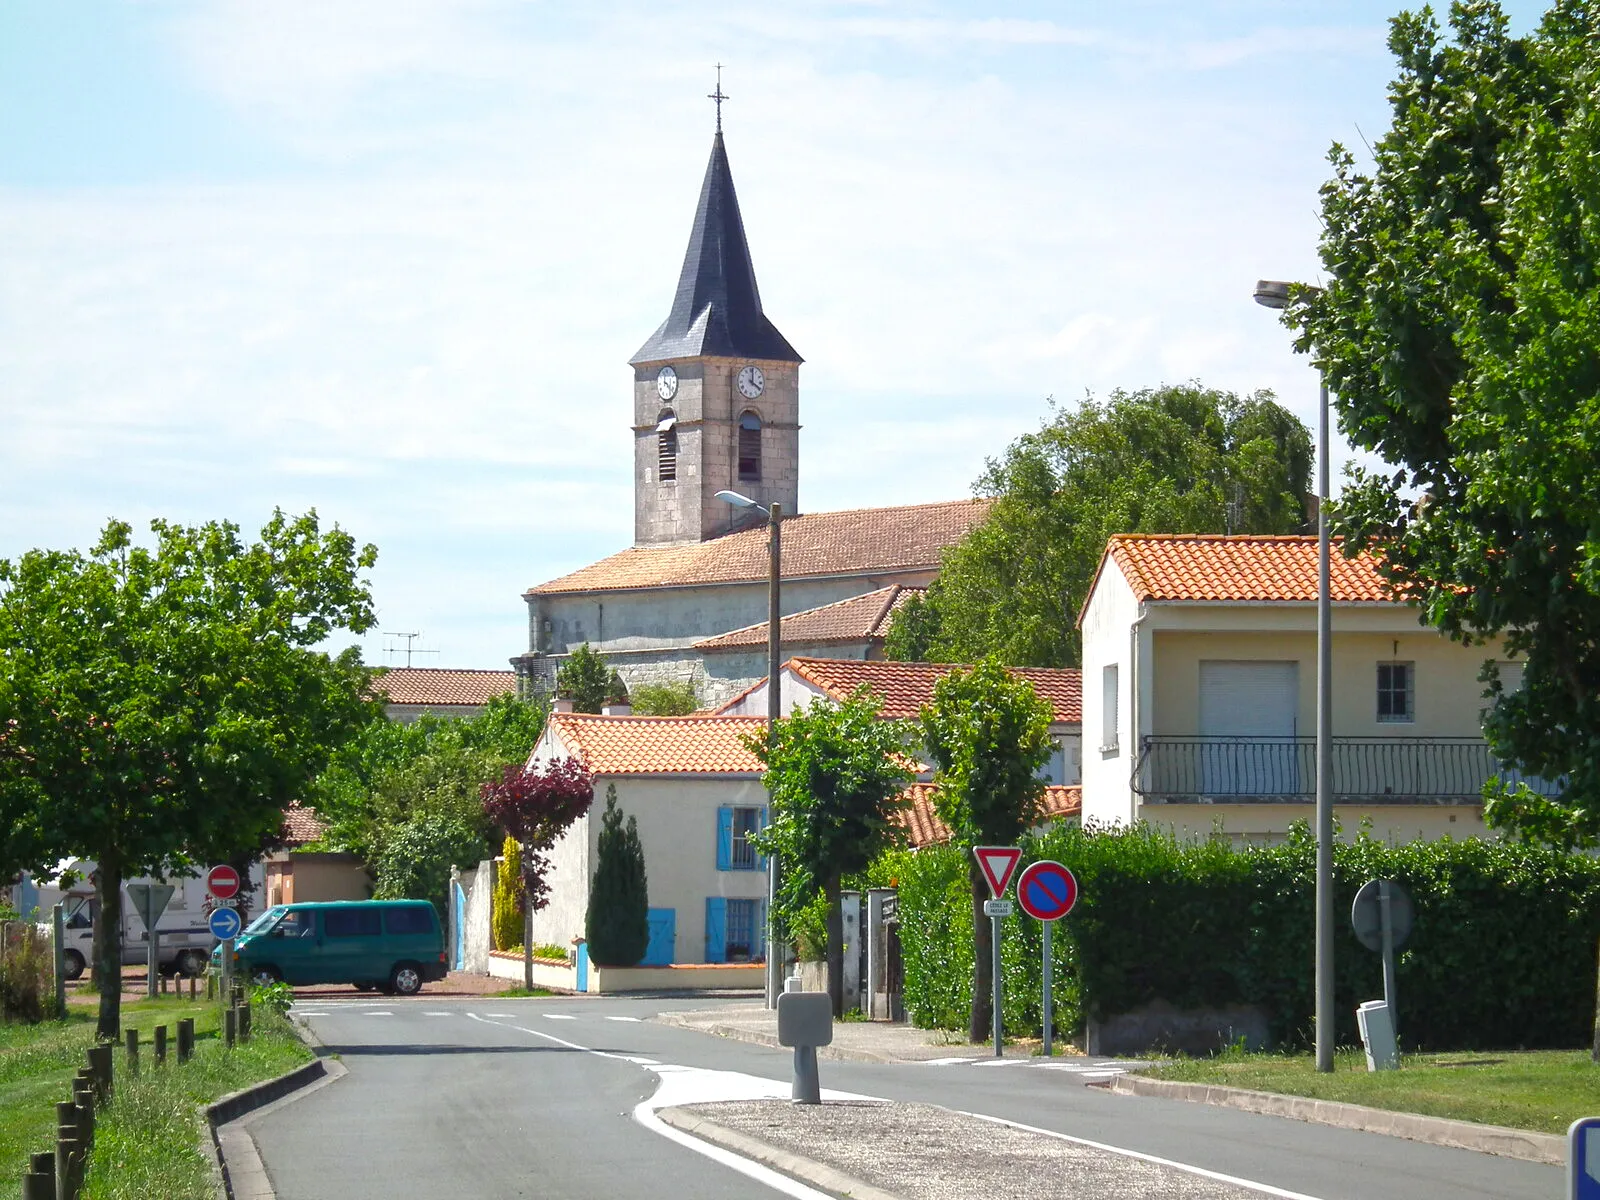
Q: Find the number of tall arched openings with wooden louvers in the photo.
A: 2